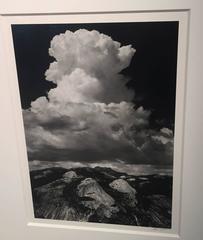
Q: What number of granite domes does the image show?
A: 3